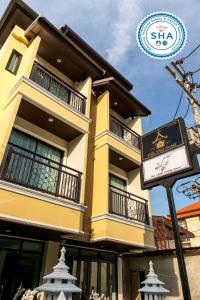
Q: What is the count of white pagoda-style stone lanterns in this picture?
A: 2